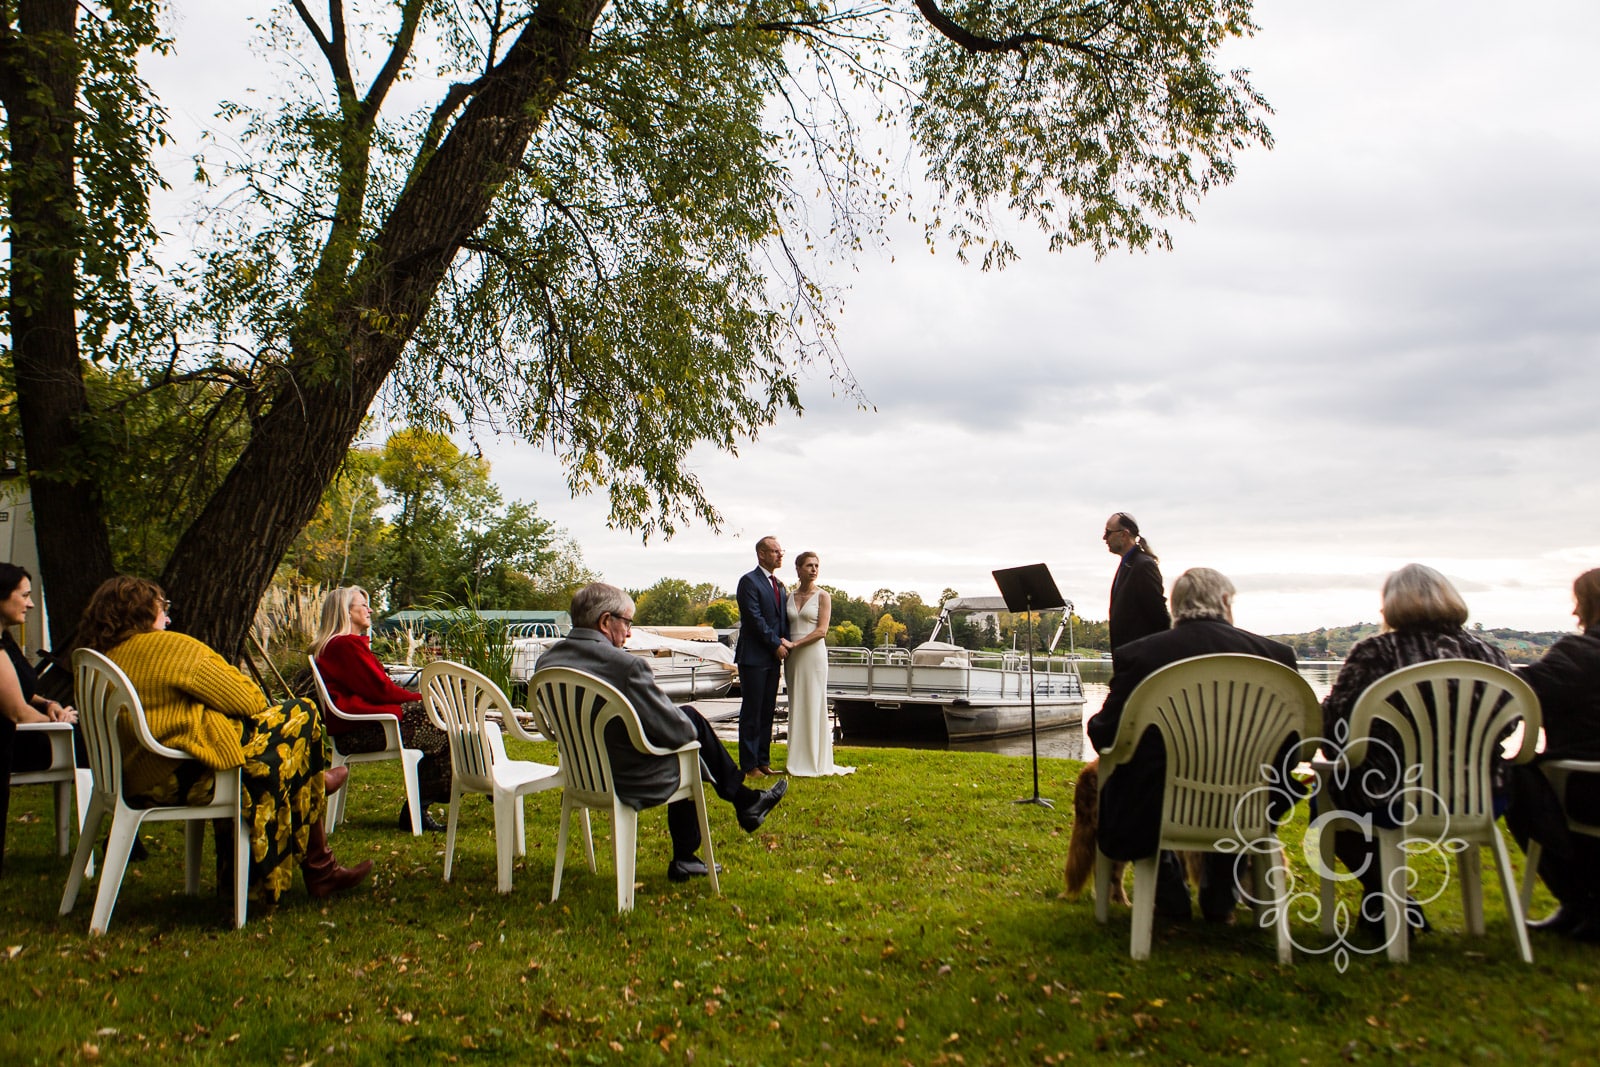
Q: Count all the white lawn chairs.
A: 8